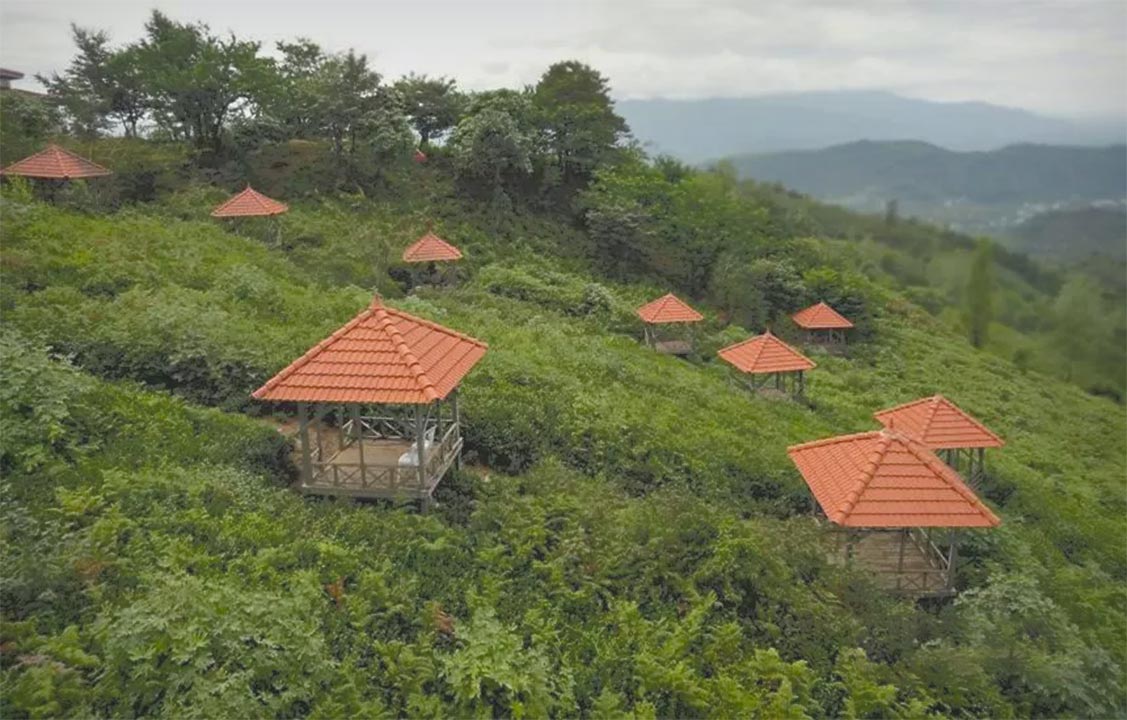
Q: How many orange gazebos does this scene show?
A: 9